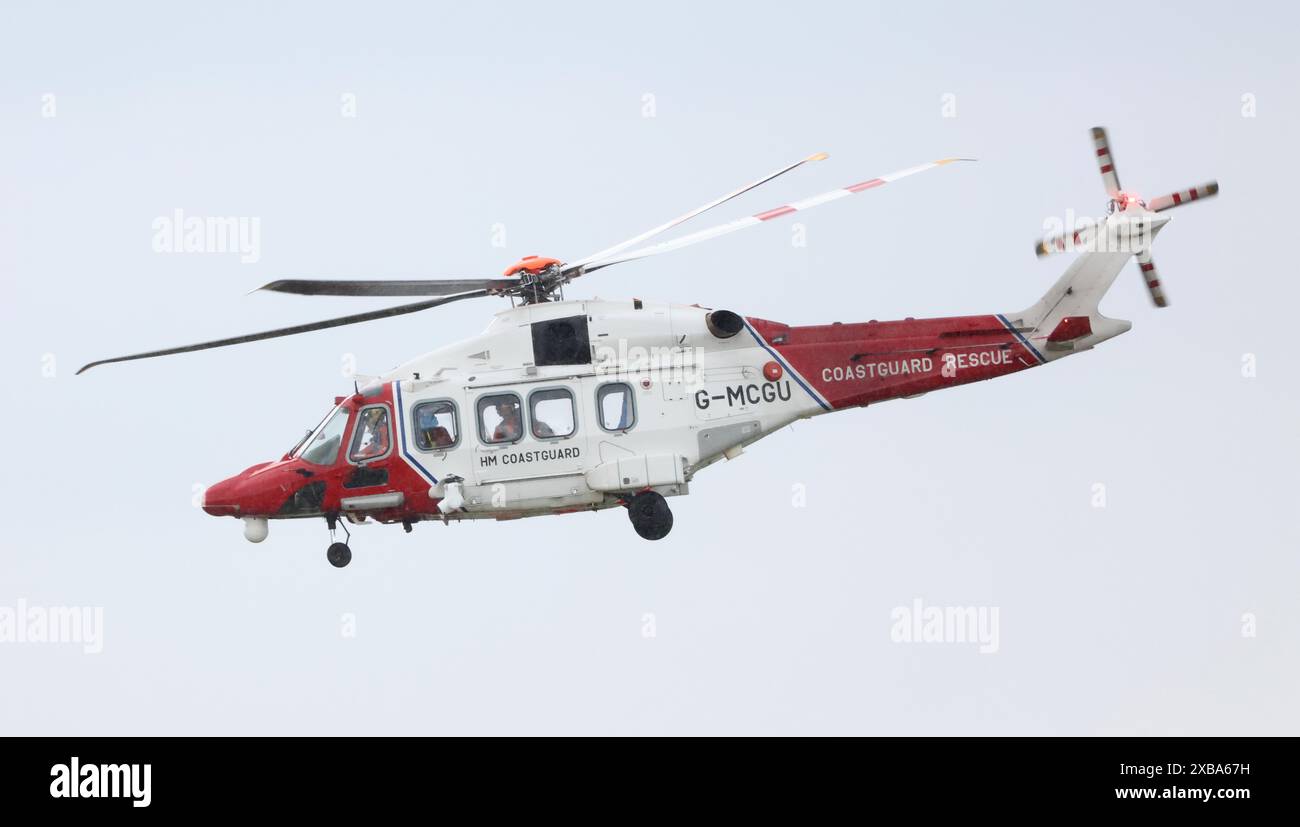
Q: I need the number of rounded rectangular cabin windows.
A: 4